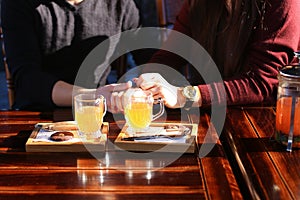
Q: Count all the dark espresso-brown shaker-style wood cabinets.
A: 0